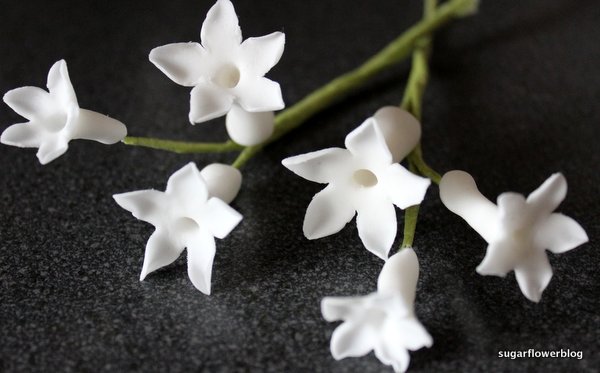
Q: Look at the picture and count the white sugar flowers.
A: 6